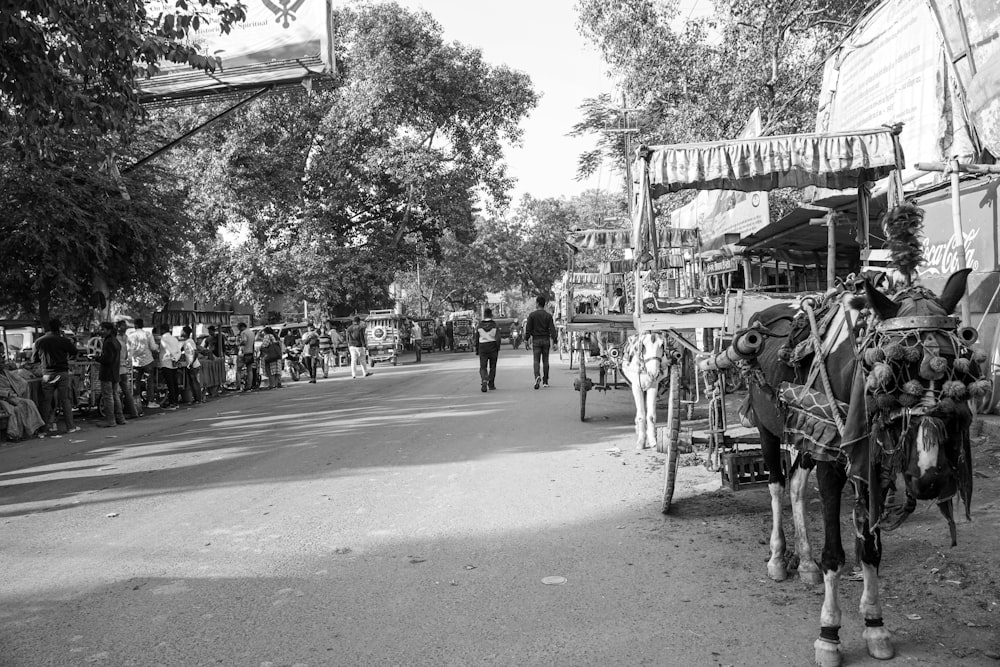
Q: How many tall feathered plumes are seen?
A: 1